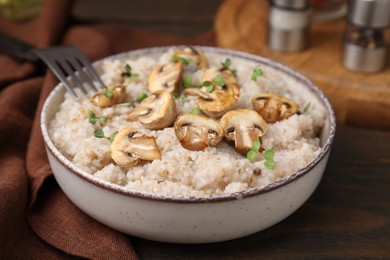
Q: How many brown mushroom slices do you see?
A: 10